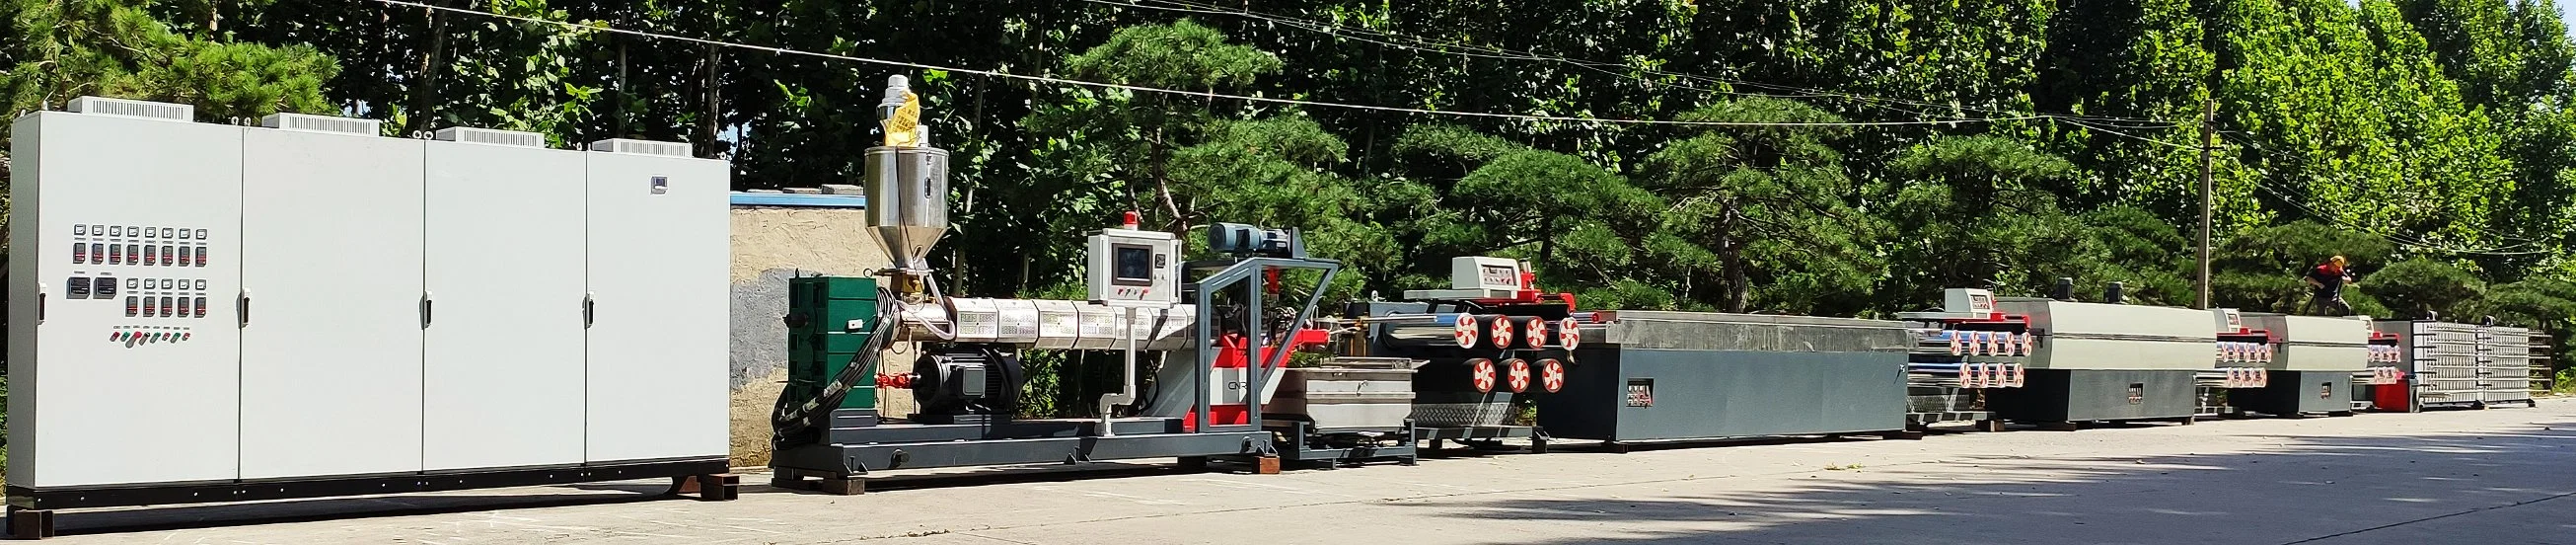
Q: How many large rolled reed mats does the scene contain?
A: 0